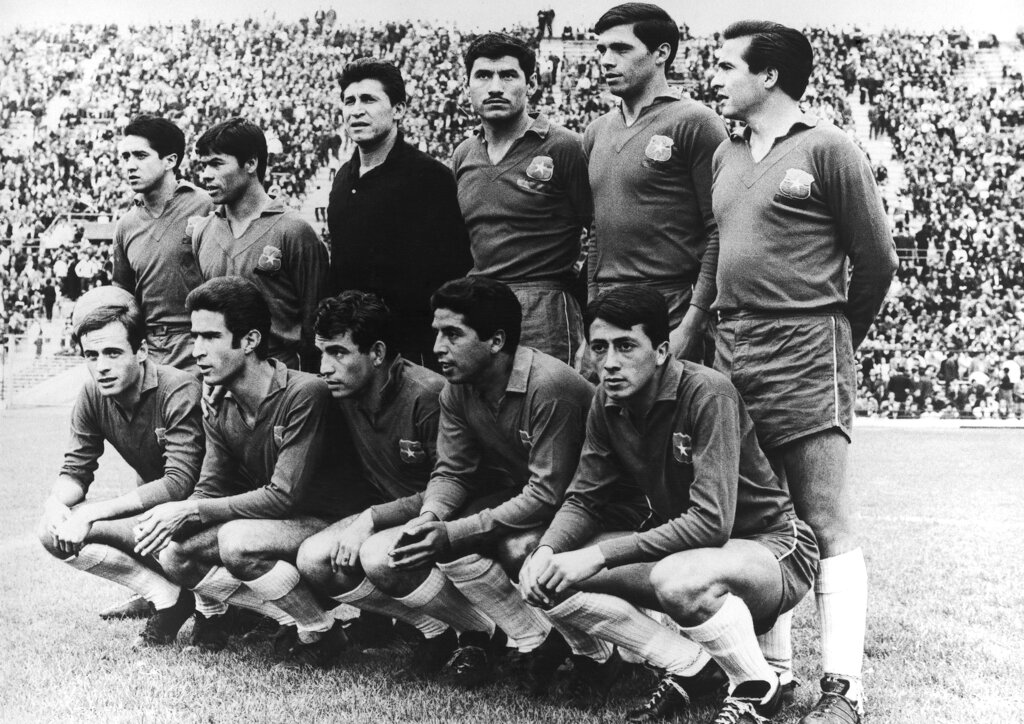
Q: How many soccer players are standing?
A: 6